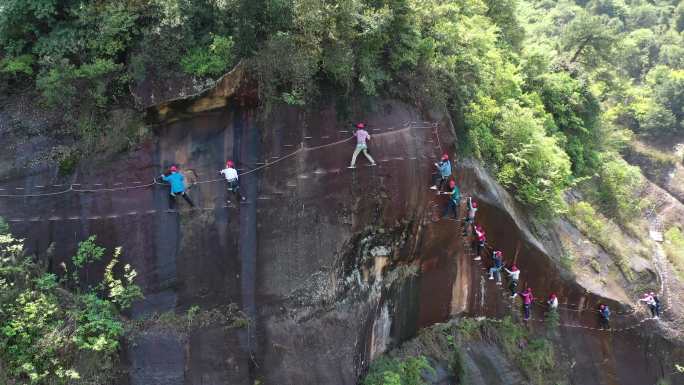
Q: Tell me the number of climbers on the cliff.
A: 14